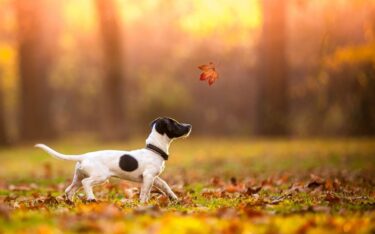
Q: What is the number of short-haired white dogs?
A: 1